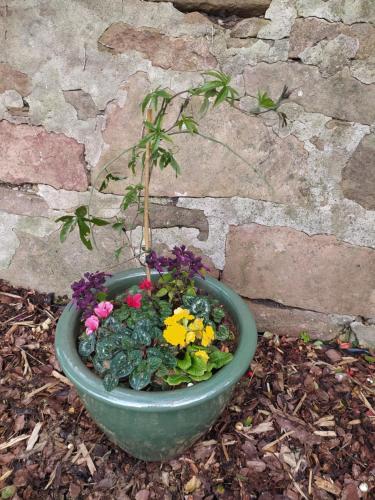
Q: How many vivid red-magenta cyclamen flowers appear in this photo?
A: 2